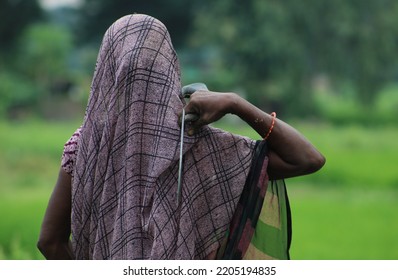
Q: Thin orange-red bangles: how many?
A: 1